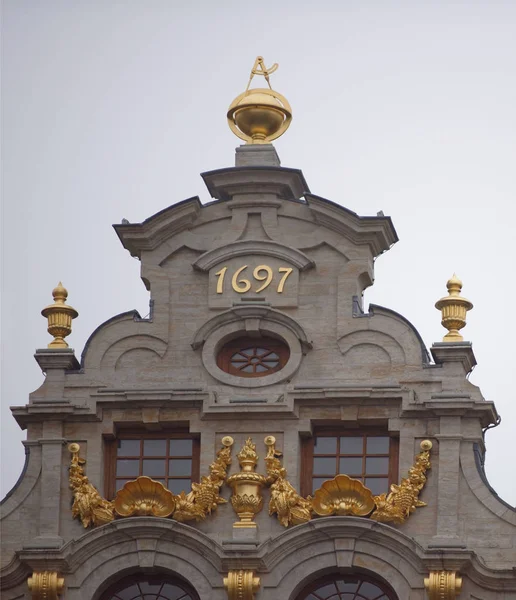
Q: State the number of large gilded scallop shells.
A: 2